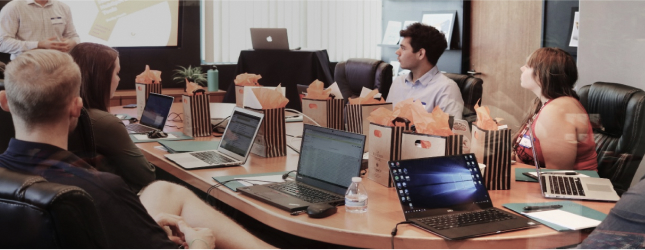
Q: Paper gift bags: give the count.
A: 9